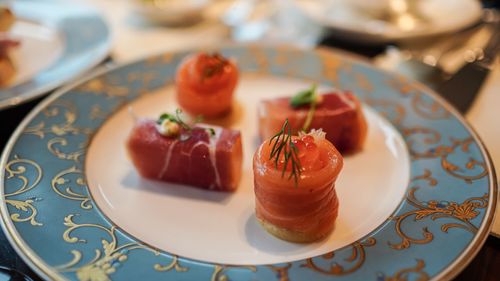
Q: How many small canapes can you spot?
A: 4